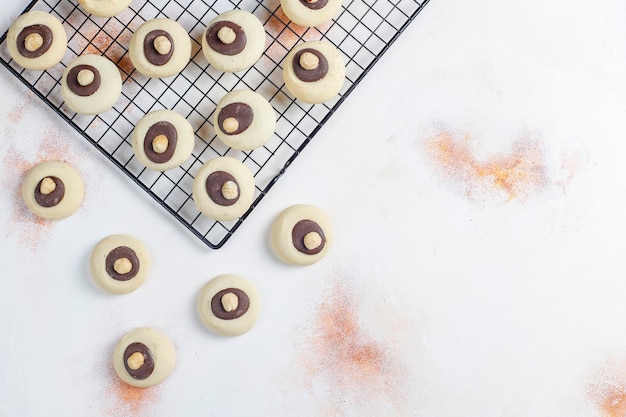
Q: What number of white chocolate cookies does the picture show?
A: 15